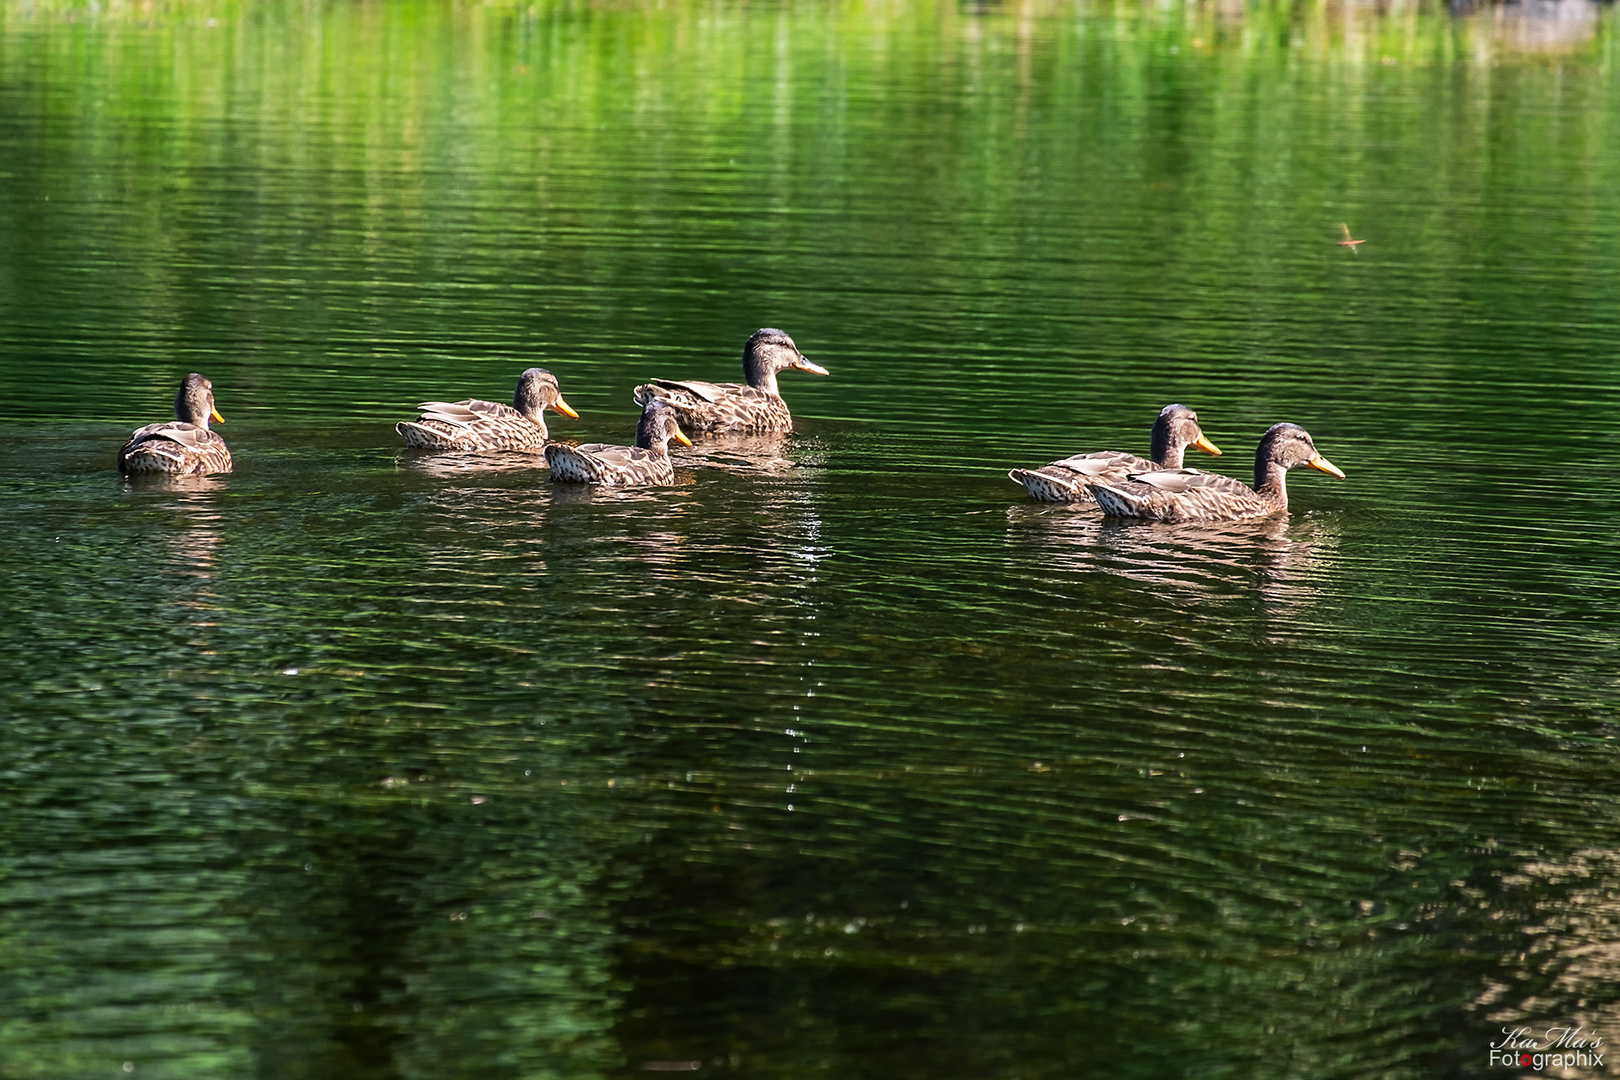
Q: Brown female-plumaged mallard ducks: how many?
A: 6